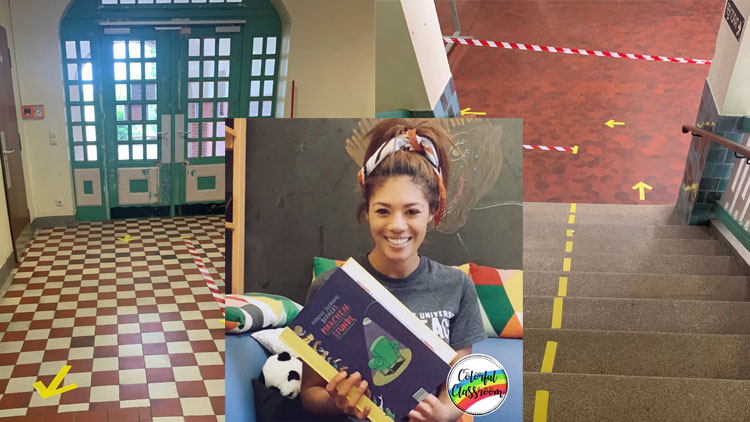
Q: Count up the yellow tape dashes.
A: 9